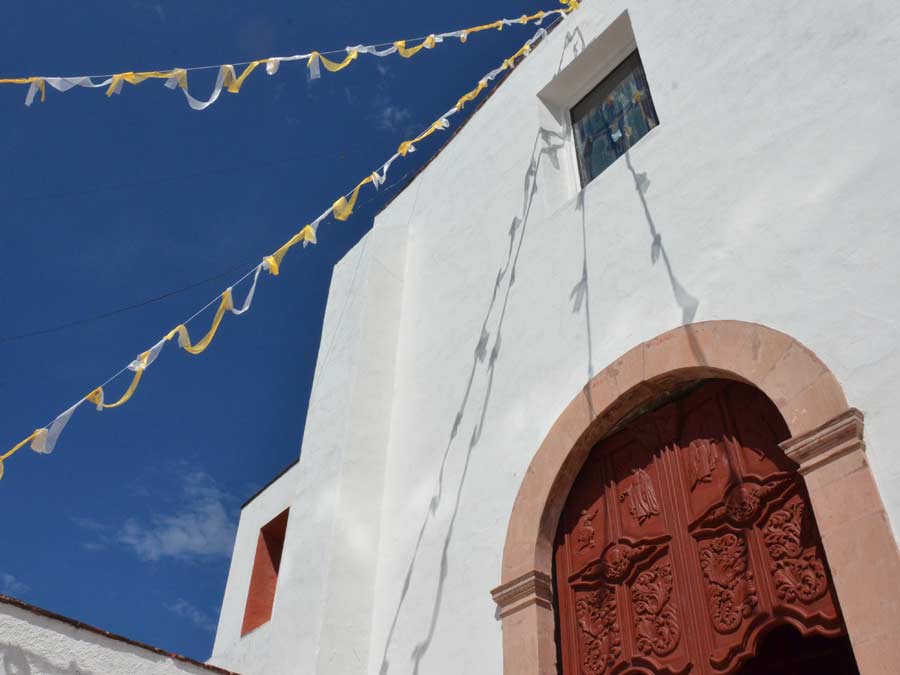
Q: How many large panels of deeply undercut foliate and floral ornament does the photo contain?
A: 4